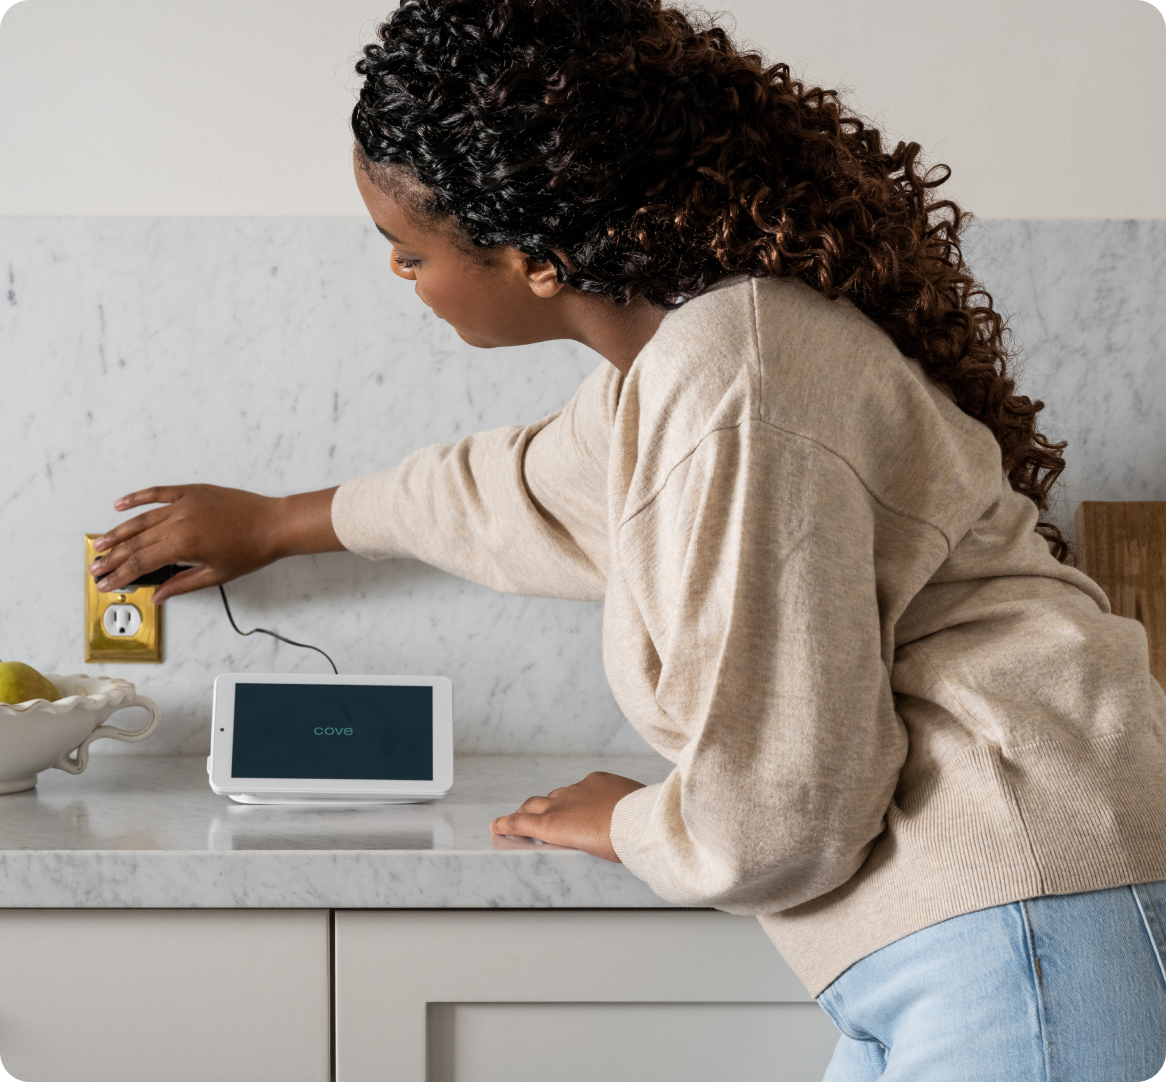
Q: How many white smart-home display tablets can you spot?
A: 1